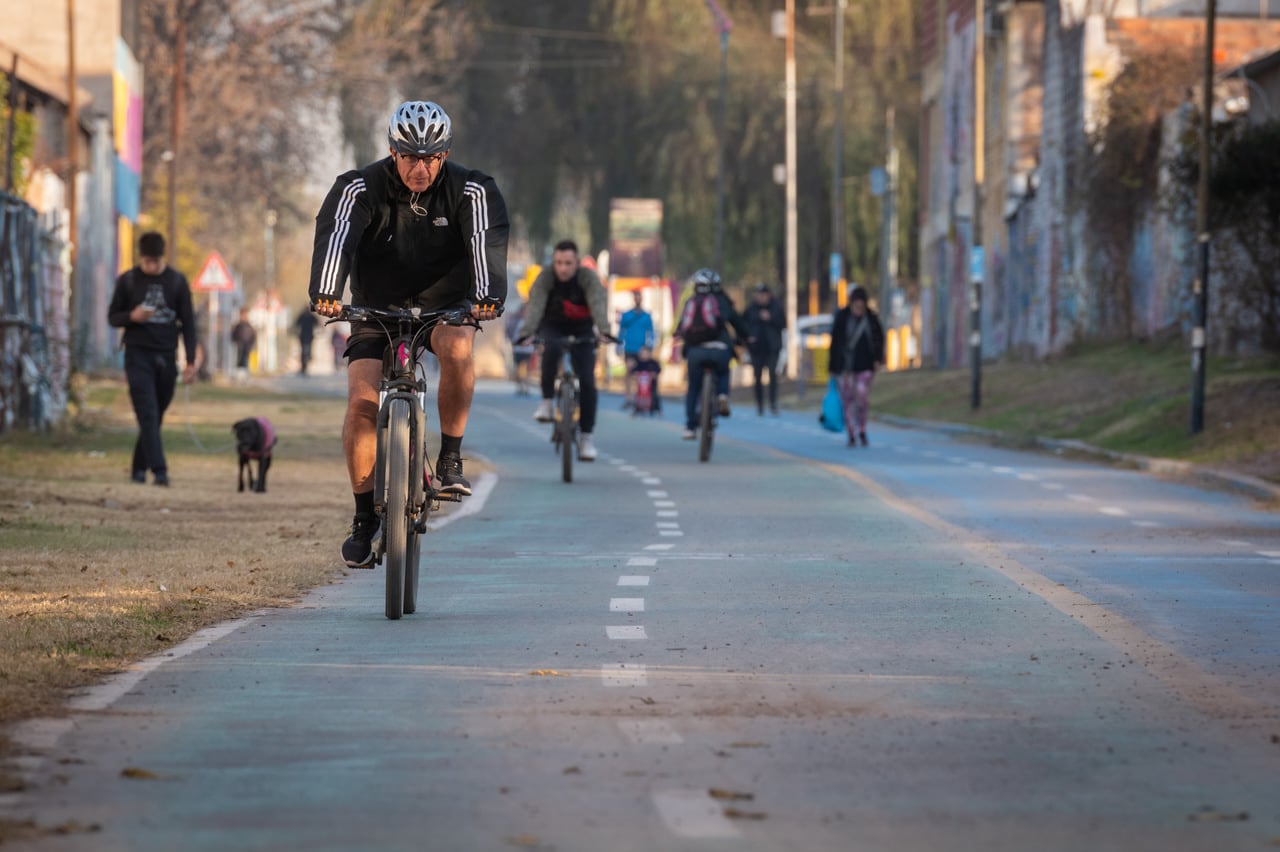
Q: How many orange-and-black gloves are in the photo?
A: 2